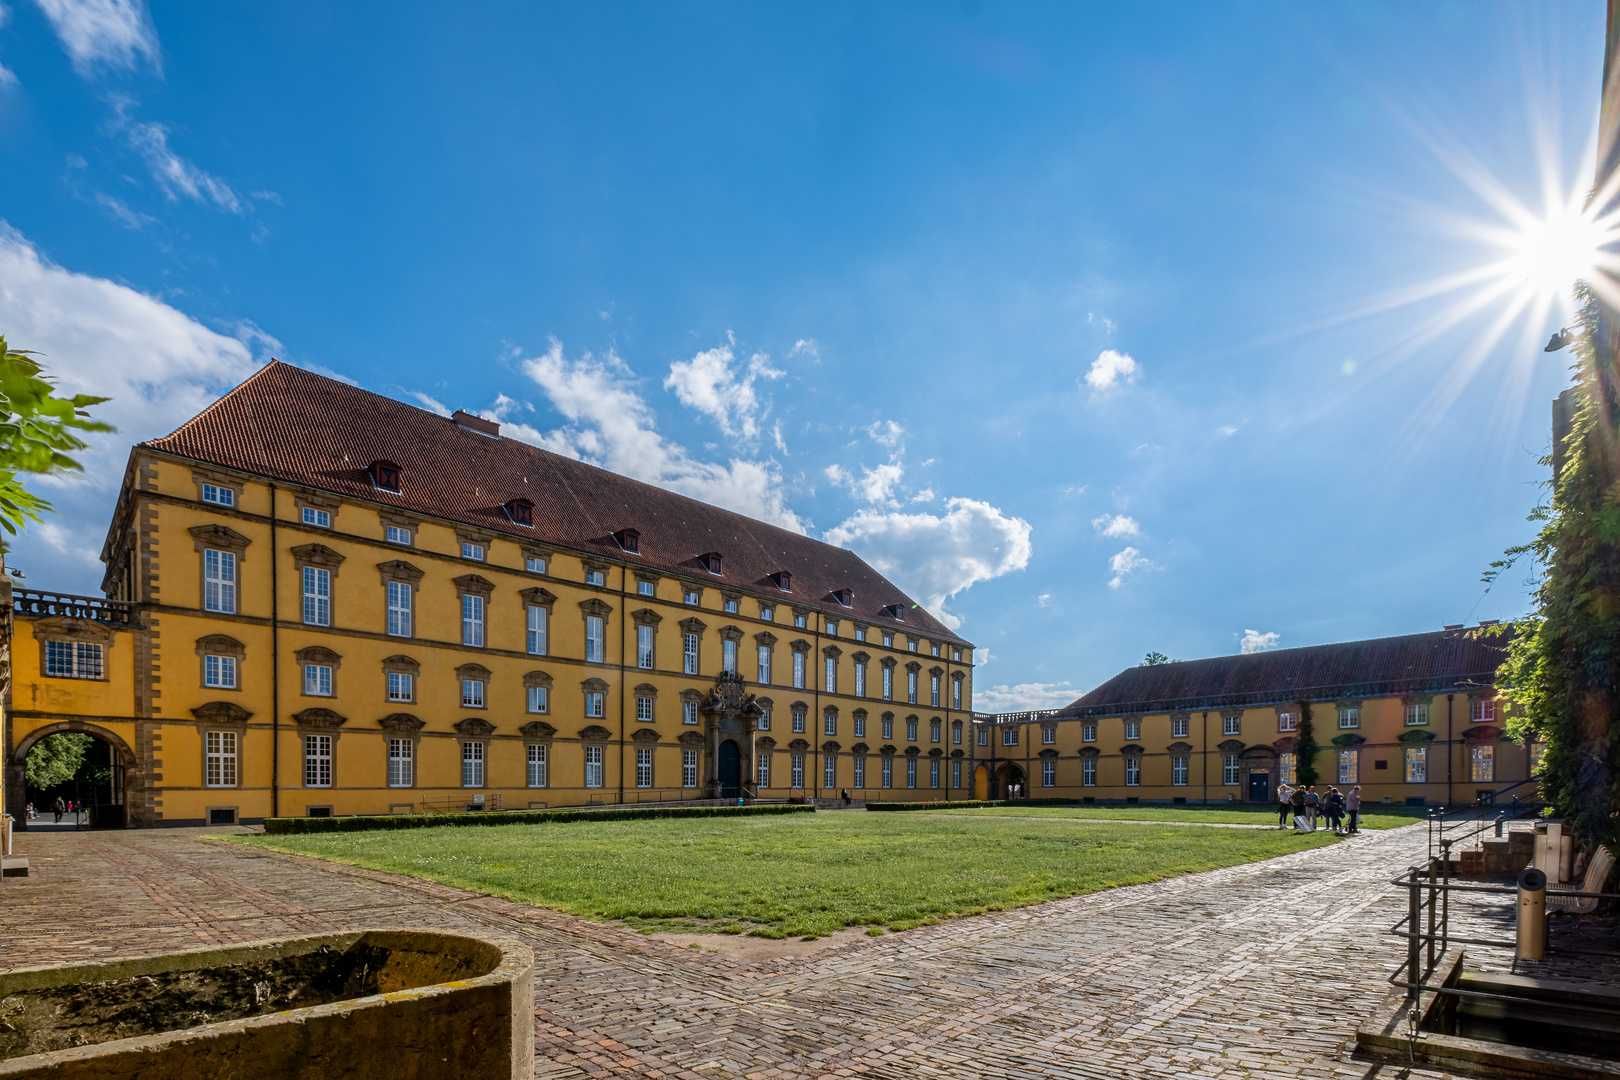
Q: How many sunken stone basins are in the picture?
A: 1